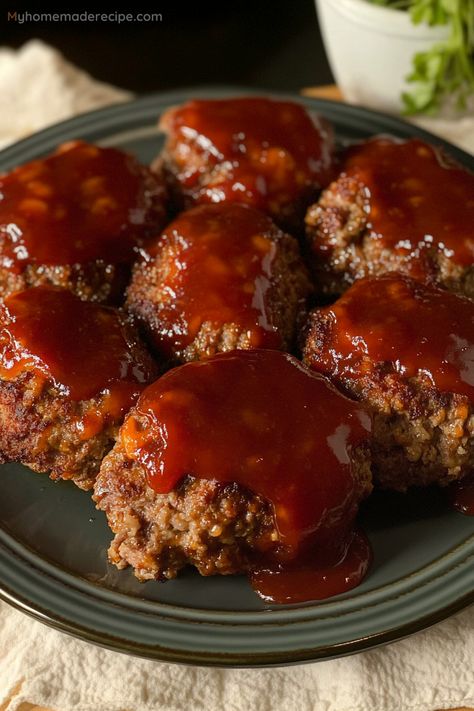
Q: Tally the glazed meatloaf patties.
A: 7